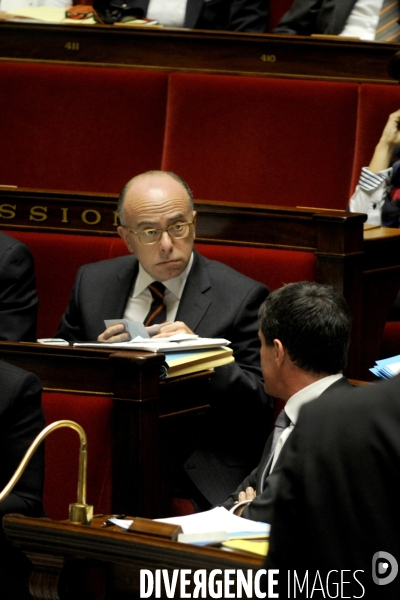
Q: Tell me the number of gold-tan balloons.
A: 0